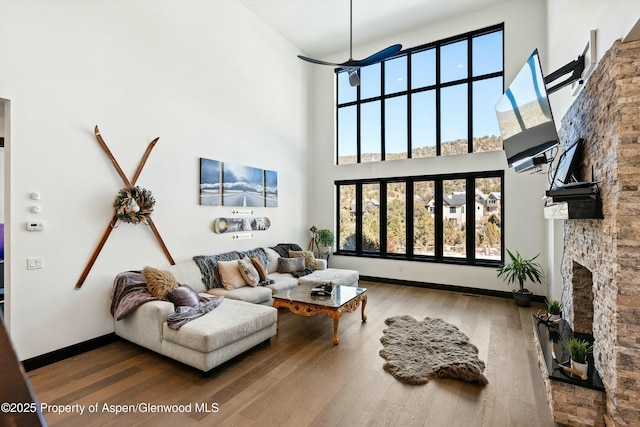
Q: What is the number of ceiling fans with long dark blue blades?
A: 1